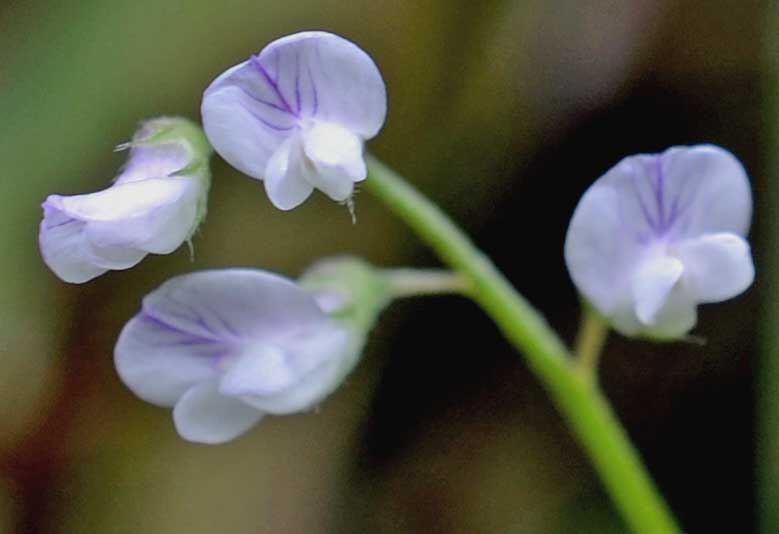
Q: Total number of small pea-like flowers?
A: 4